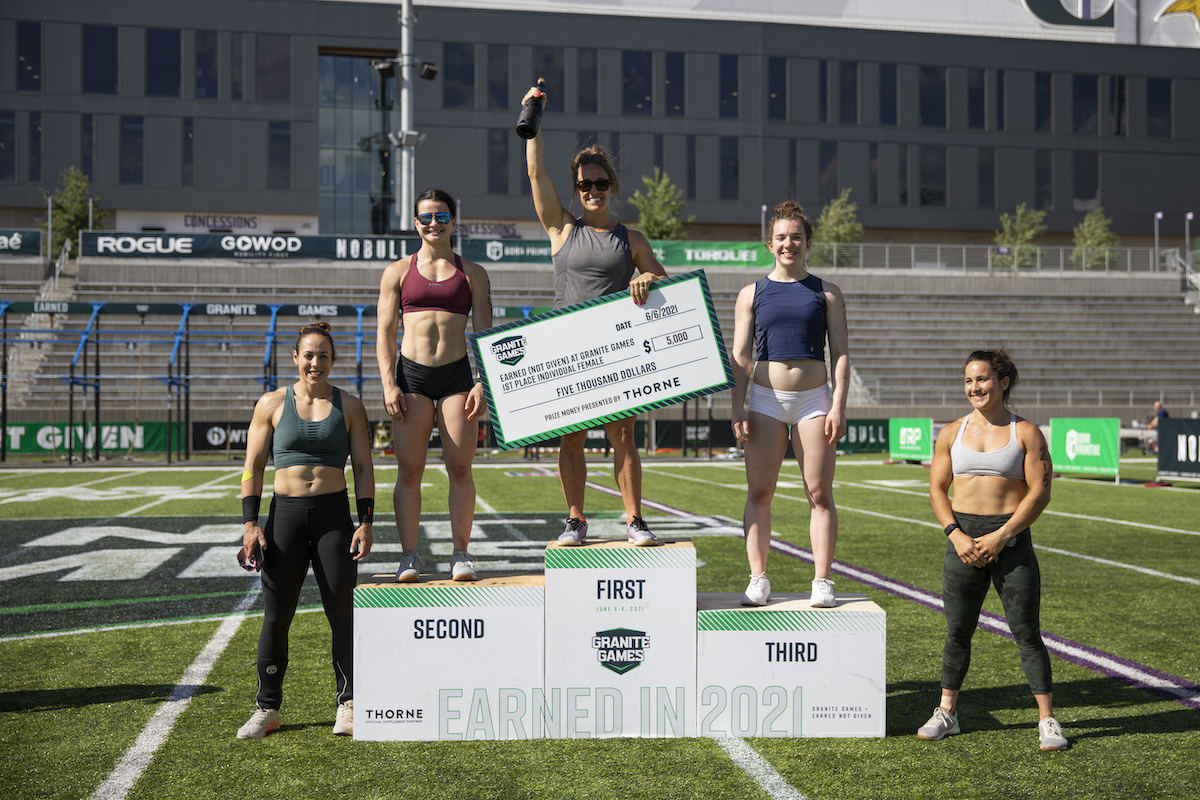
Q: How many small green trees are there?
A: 5